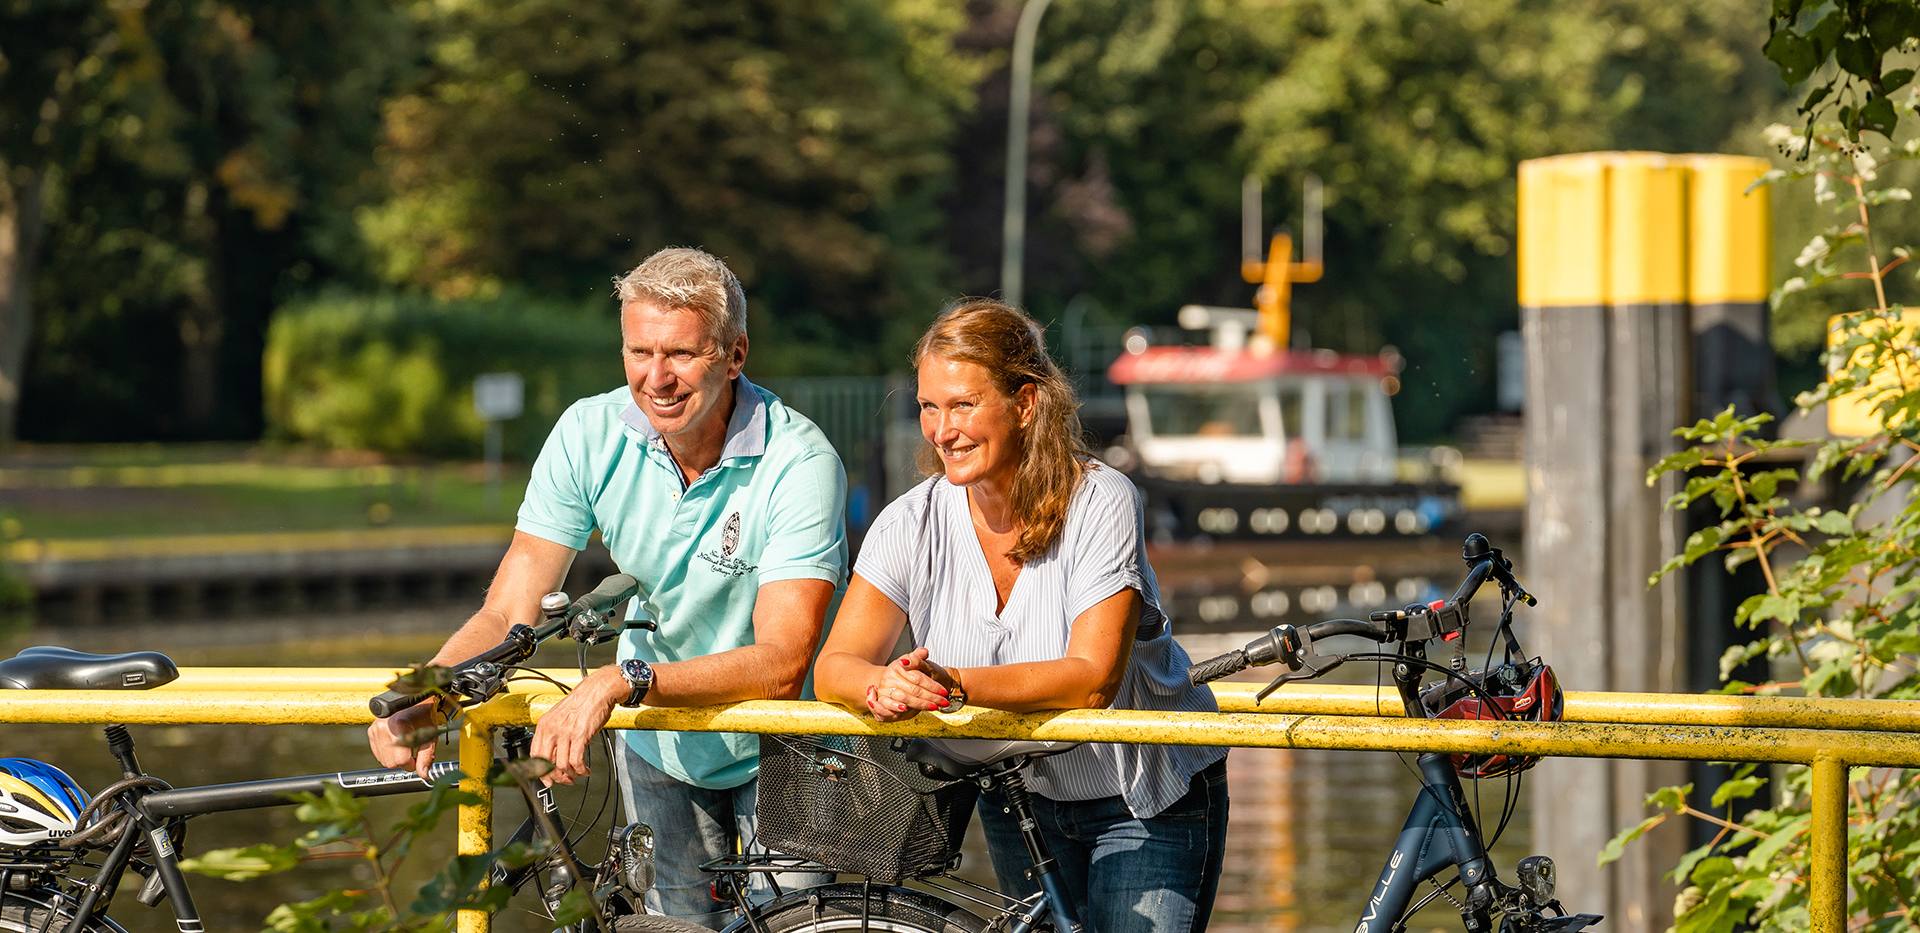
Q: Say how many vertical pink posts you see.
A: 0